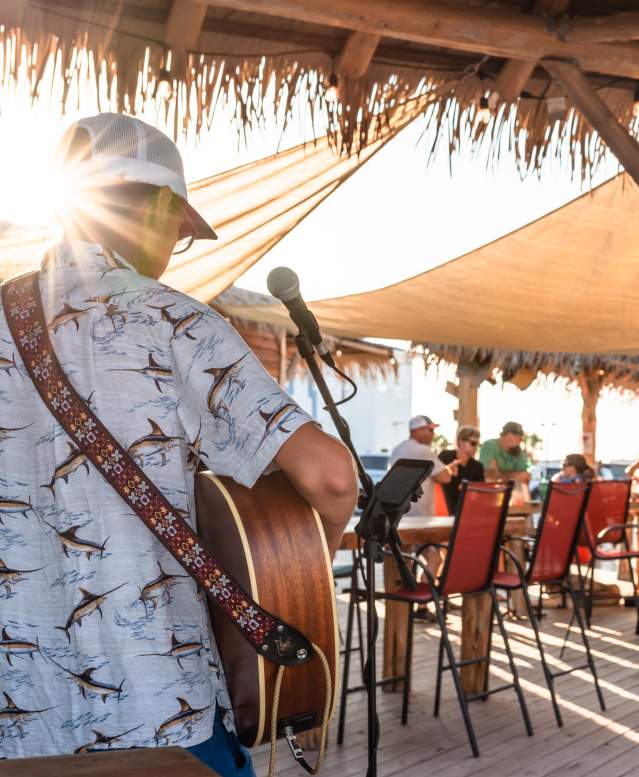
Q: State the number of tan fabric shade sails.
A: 2